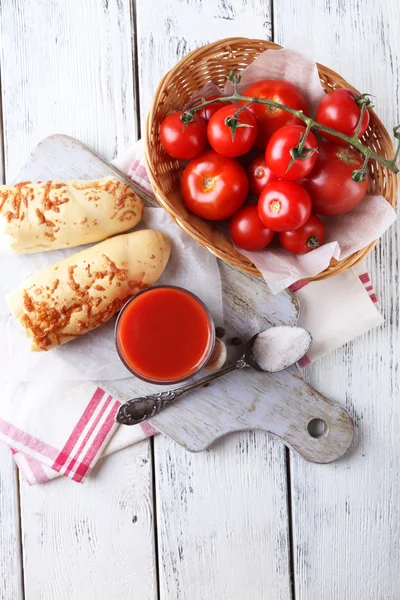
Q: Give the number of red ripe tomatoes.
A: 12